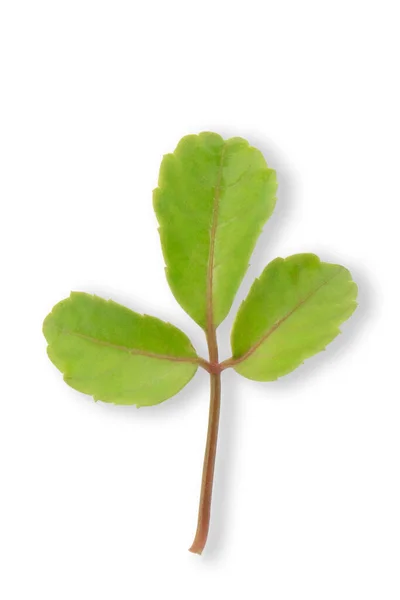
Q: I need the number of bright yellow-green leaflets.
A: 3